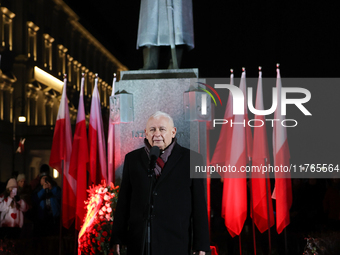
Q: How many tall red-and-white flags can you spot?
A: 8